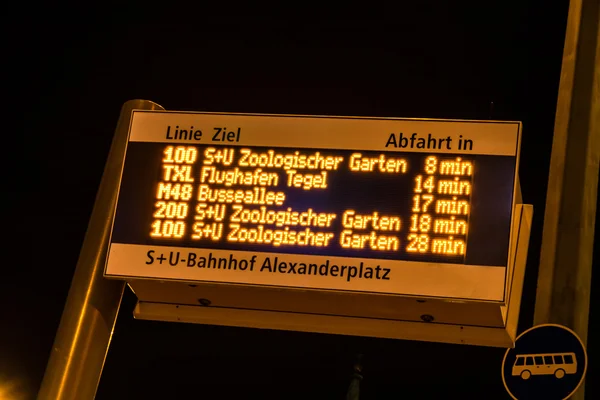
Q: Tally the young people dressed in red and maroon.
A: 0